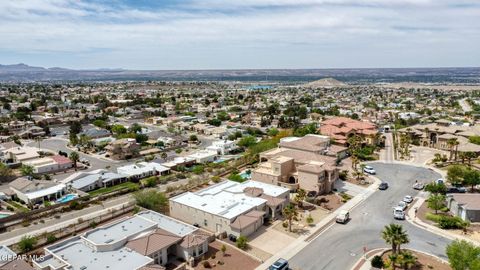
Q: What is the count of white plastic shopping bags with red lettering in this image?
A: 0